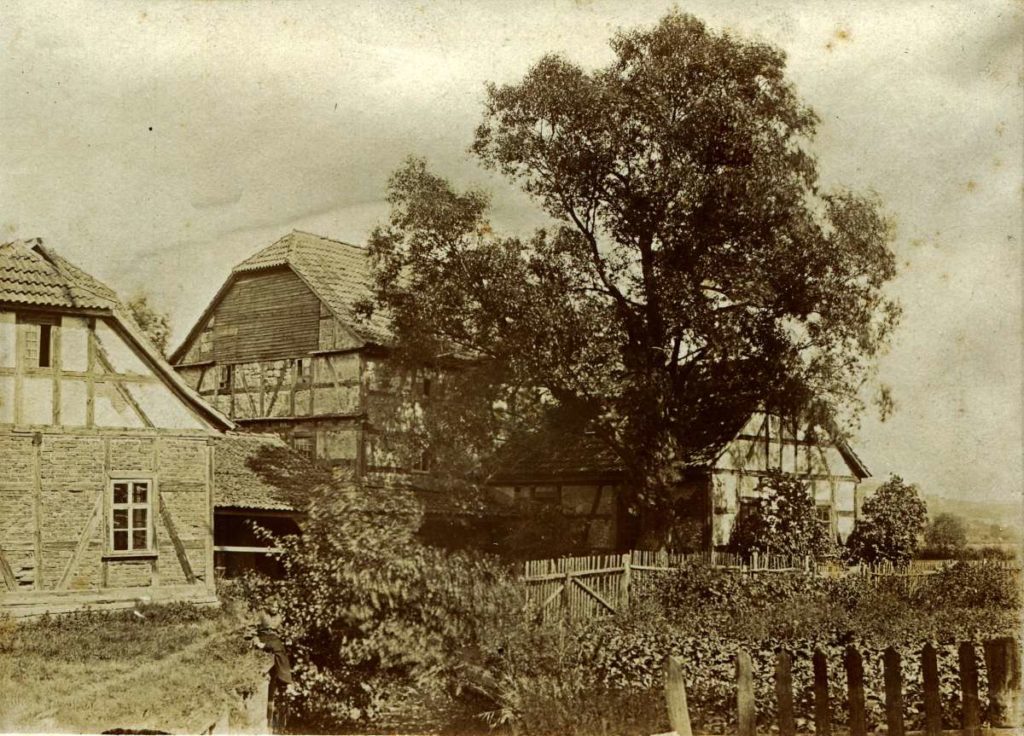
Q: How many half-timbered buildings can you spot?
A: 3